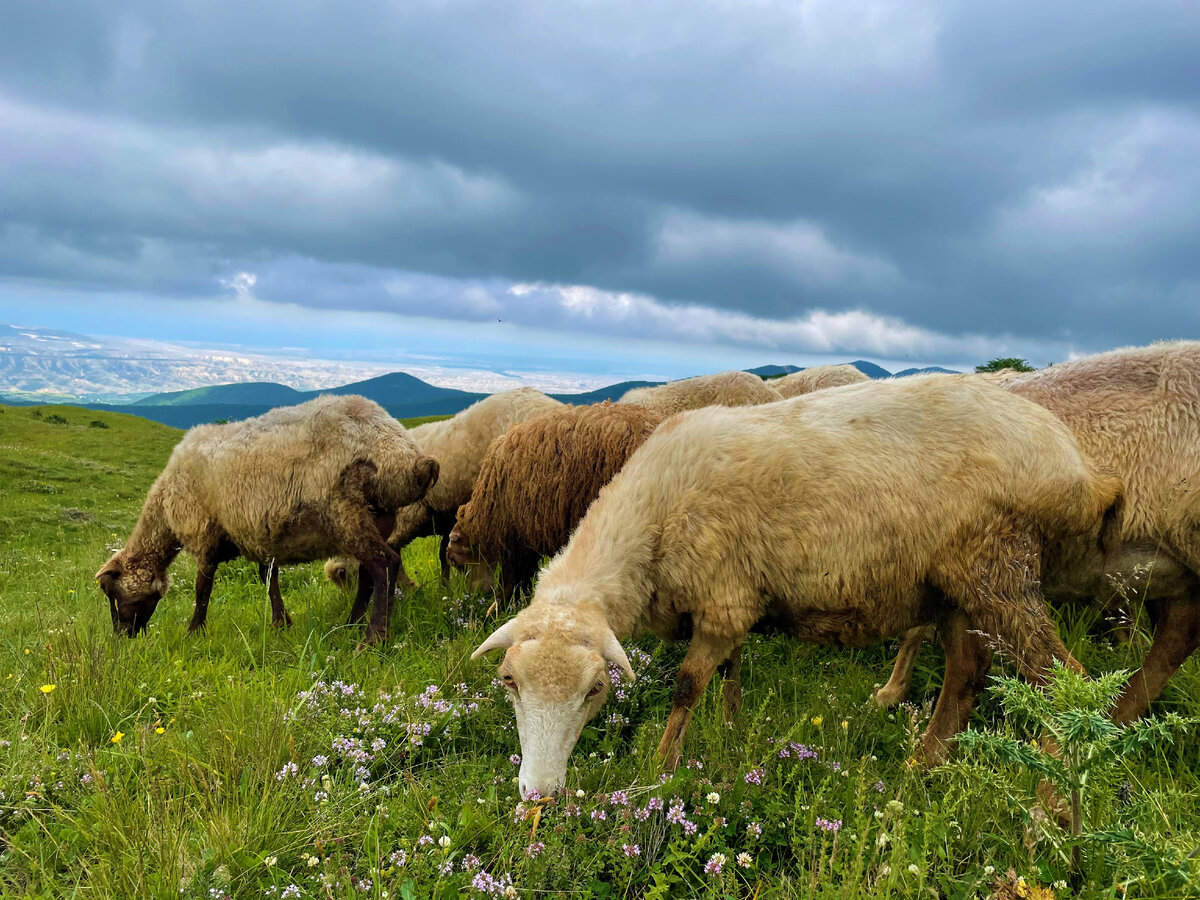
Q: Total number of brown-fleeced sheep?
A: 1